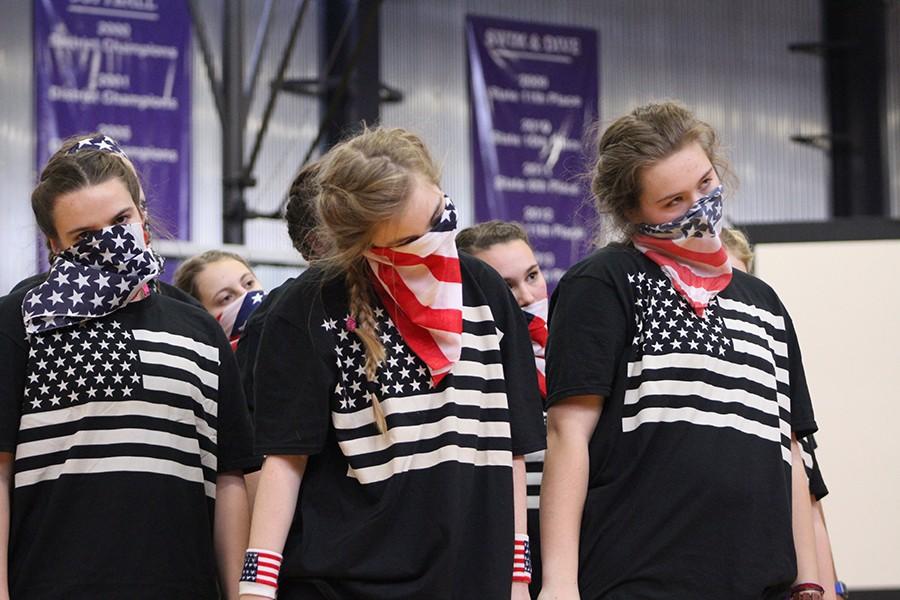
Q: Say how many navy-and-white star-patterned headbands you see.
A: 1